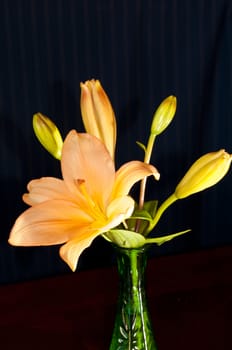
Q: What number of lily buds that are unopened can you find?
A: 4